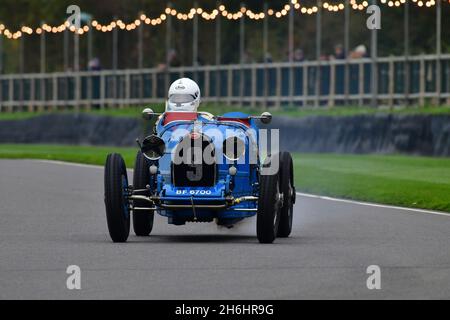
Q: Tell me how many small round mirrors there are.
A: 2